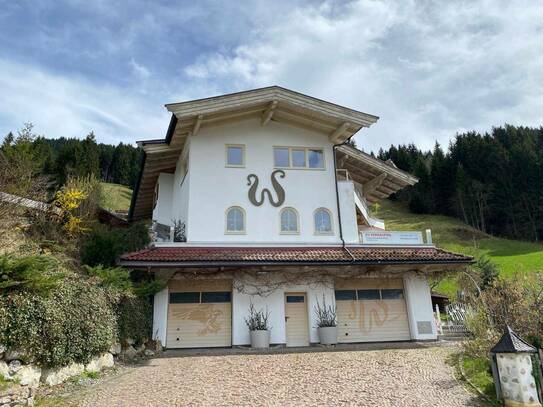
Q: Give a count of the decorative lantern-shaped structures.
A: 1